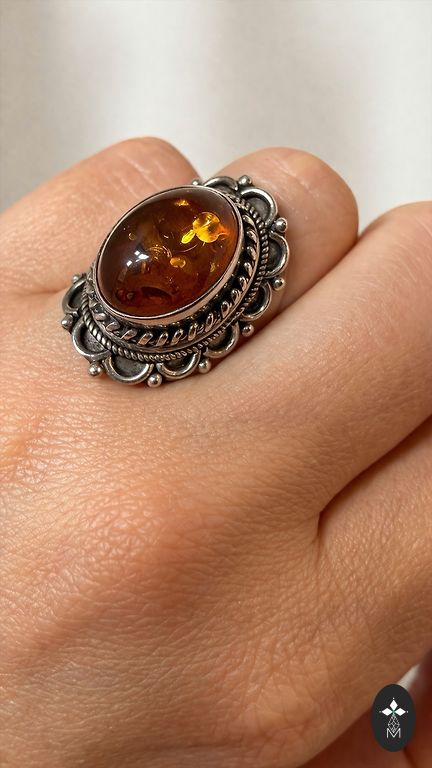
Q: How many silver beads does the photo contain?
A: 10